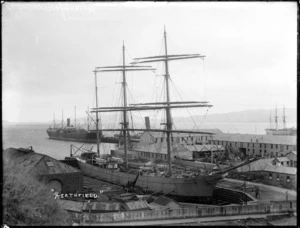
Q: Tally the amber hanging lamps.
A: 0